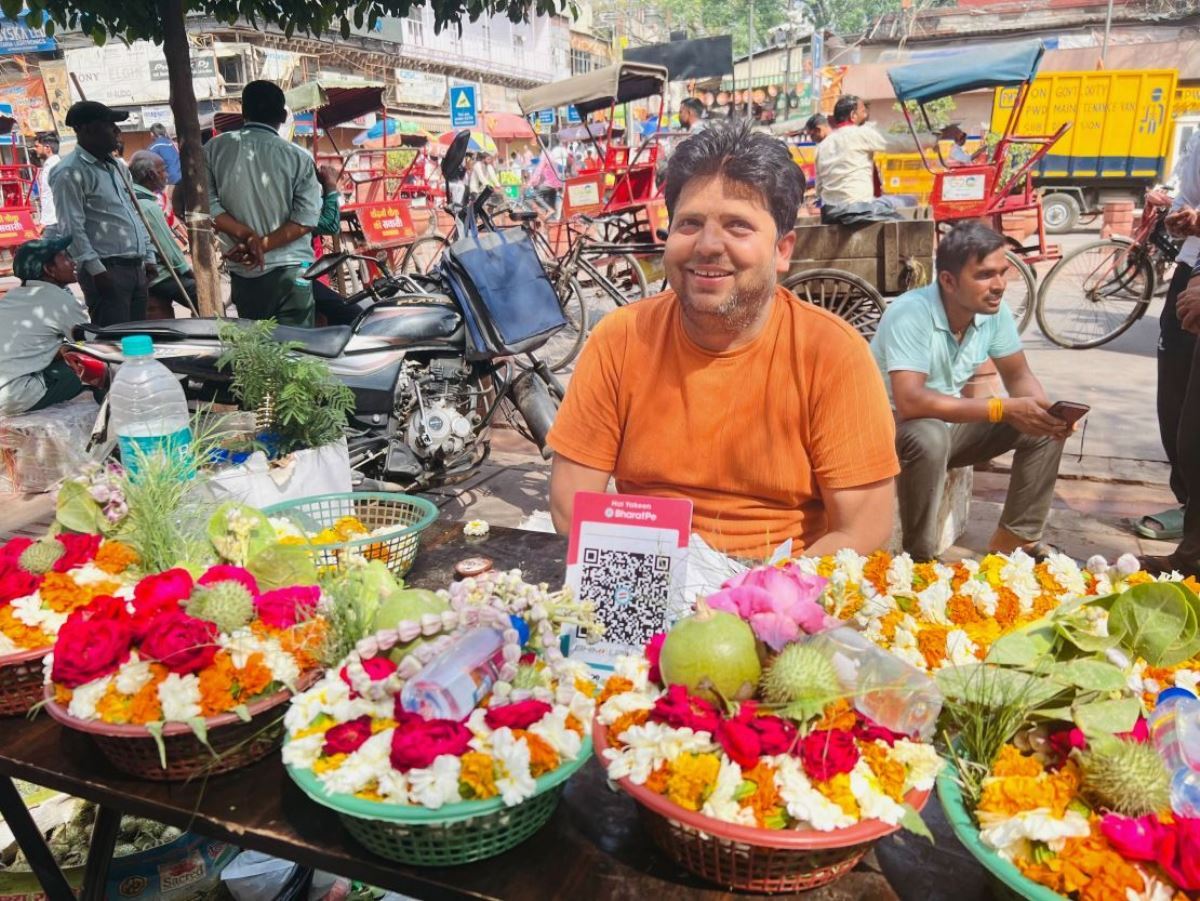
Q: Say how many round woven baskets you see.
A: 6